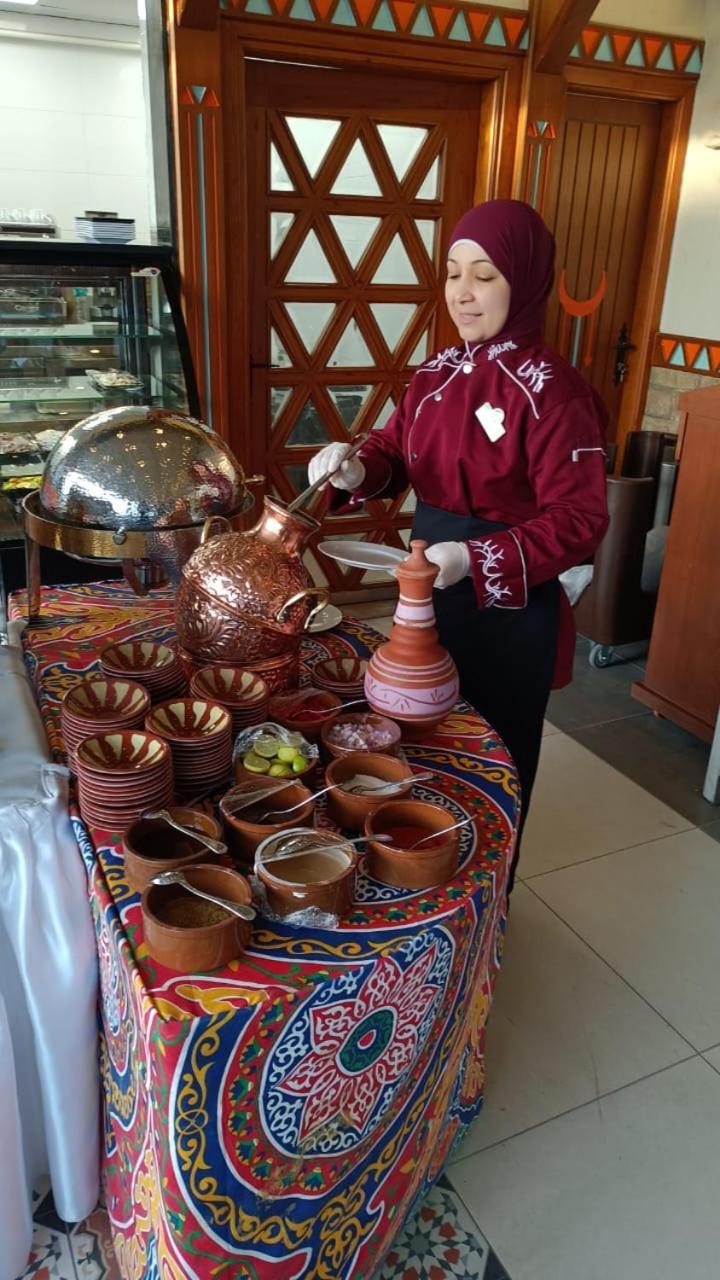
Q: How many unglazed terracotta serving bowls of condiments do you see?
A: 9